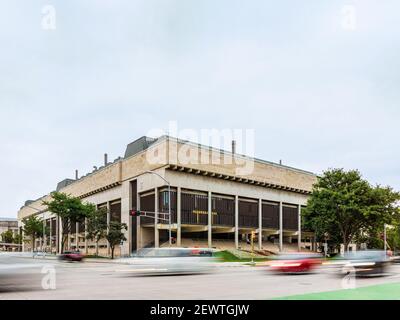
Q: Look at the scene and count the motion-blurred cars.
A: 5